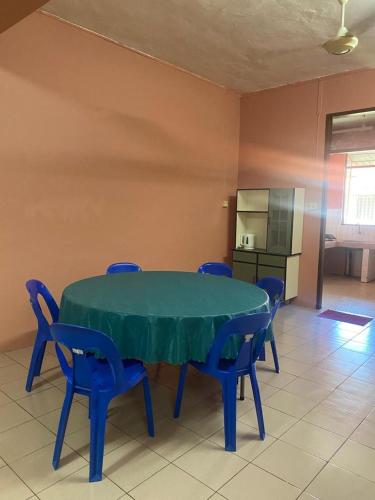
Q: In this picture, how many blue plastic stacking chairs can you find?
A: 6